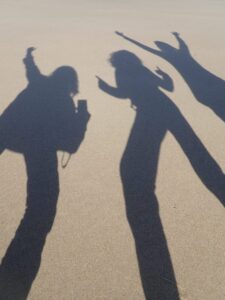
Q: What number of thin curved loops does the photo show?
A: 1